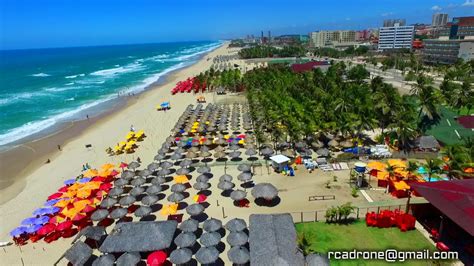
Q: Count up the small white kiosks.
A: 1